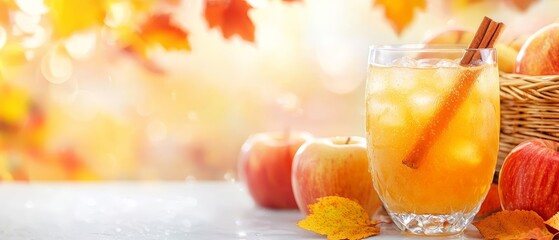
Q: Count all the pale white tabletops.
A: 1